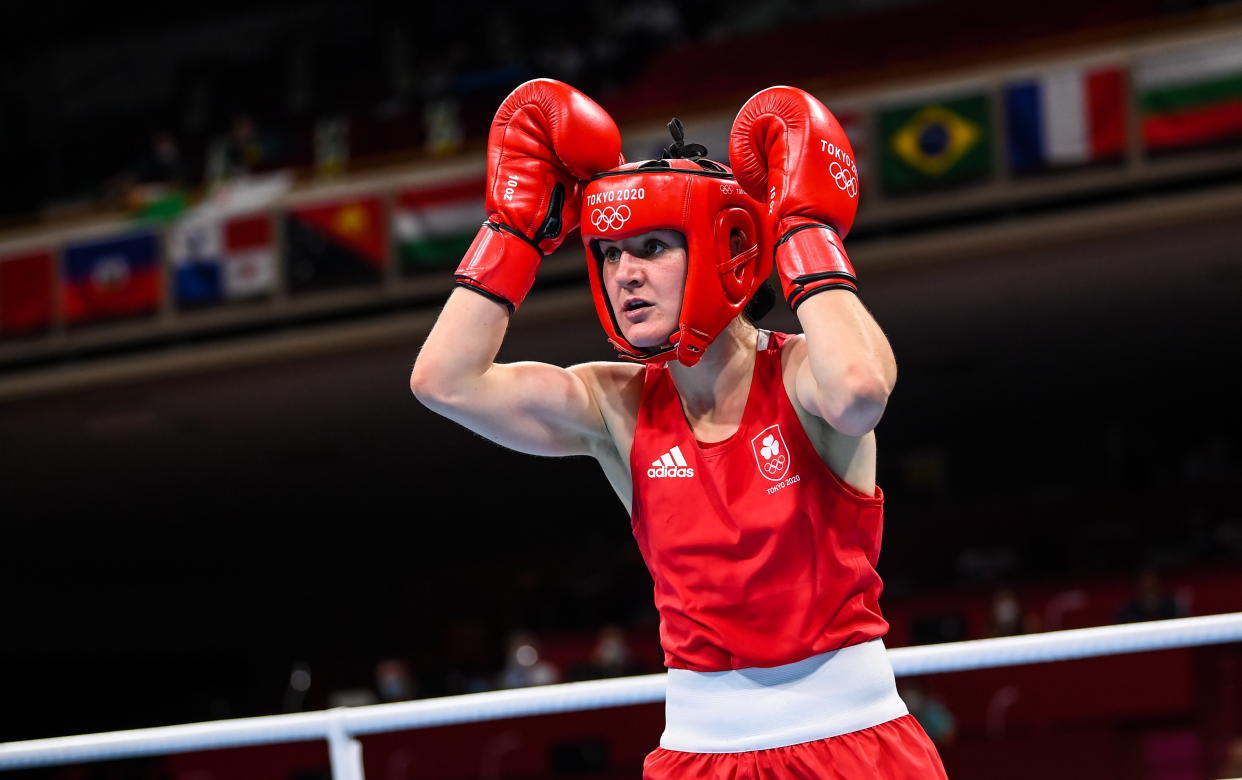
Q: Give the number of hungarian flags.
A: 1